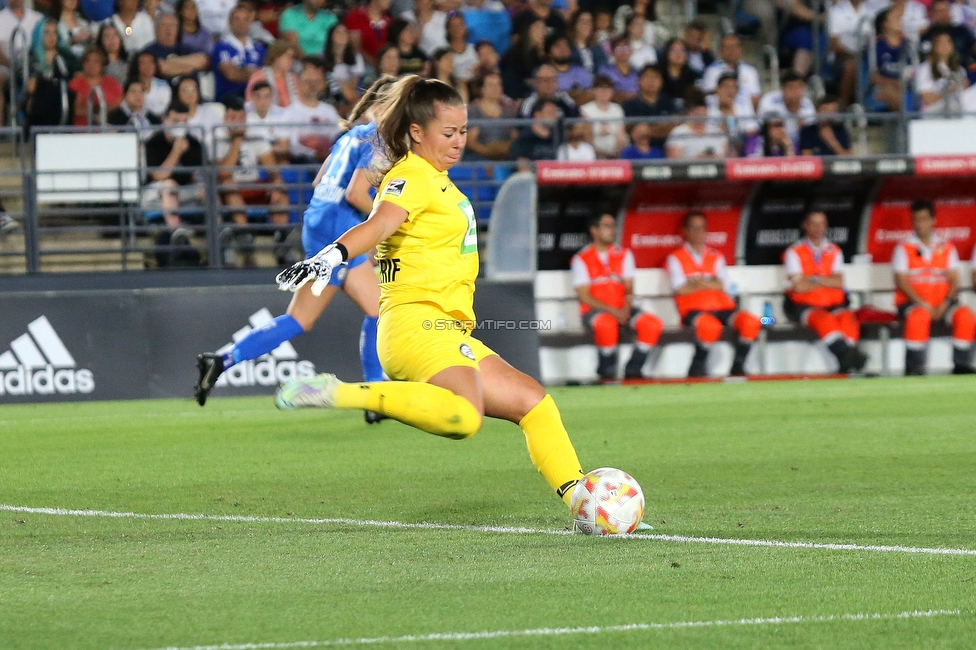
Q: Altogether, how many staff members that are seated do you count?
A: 4